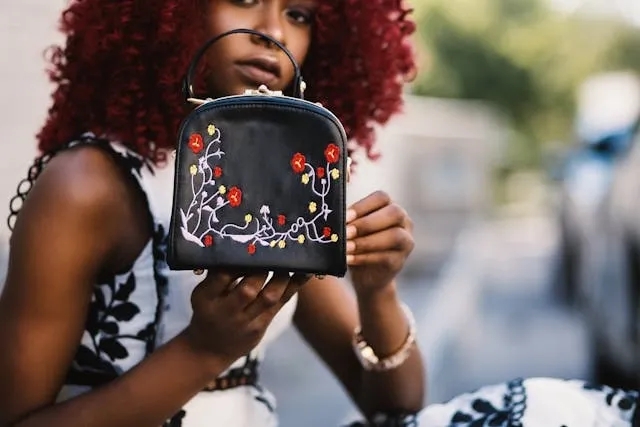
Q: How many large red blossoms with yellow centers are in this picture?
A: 4